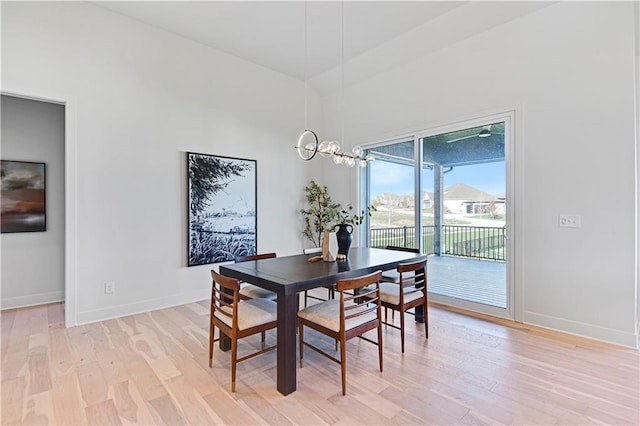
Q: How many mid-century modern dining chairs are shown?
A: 6